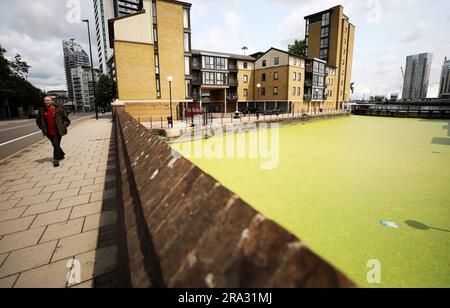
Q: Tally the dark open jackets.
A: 1